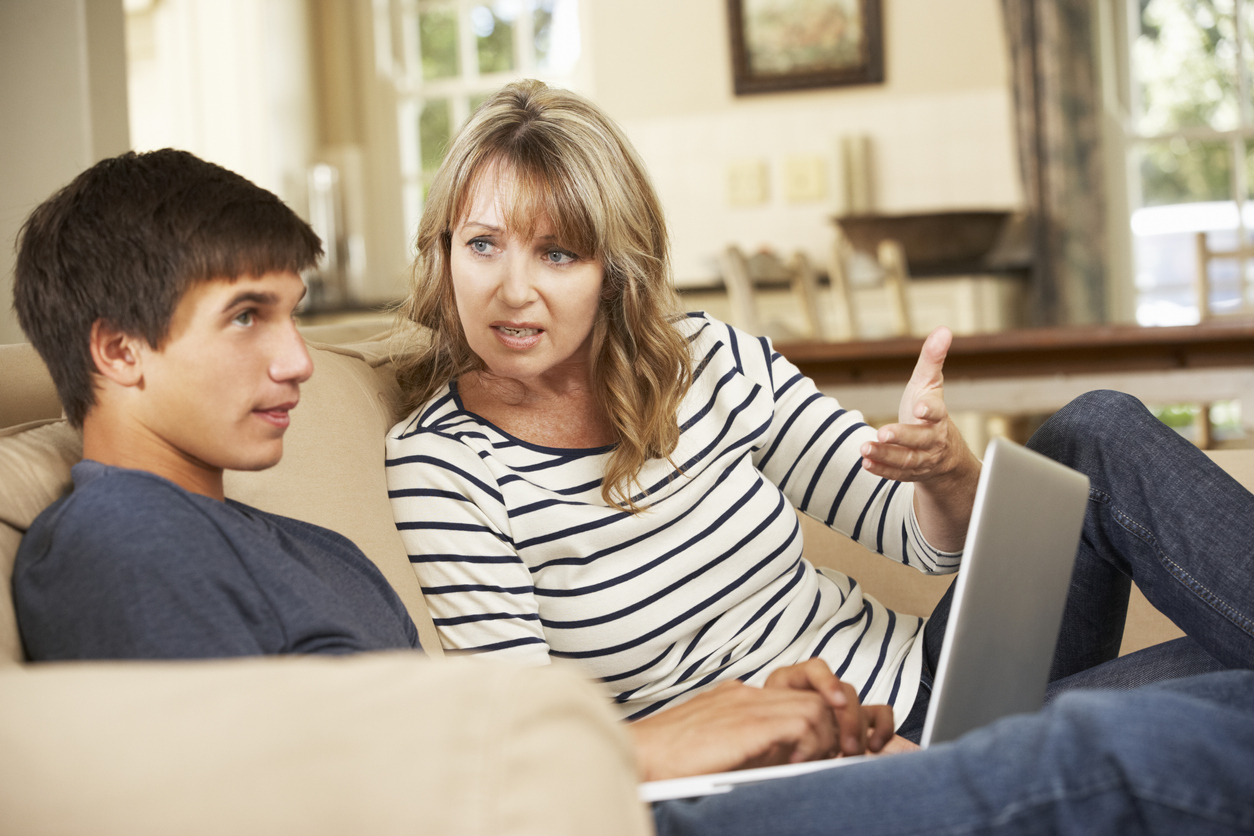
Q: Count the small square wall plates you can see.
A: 2